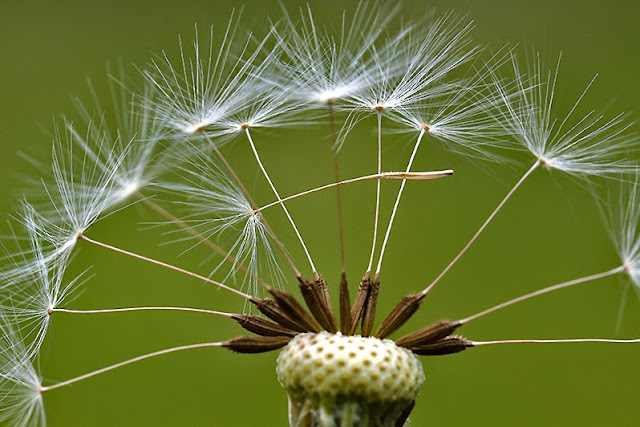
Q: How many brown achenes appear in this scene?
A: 12